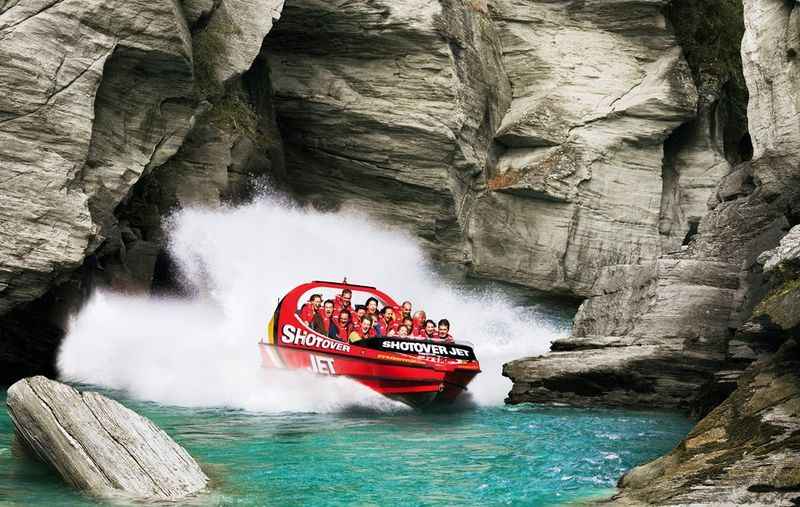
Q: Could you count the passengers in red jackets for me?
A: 15